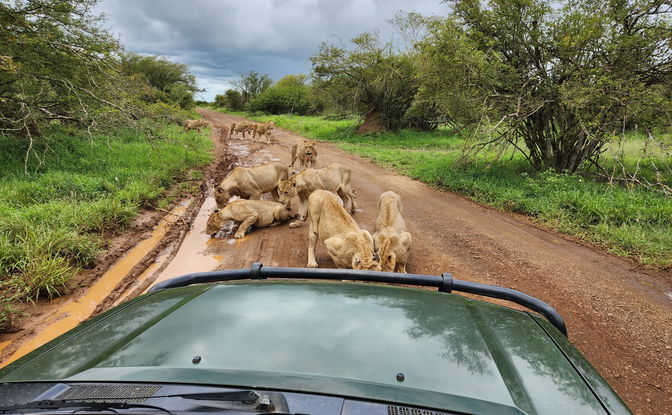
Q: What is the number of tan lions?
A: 9